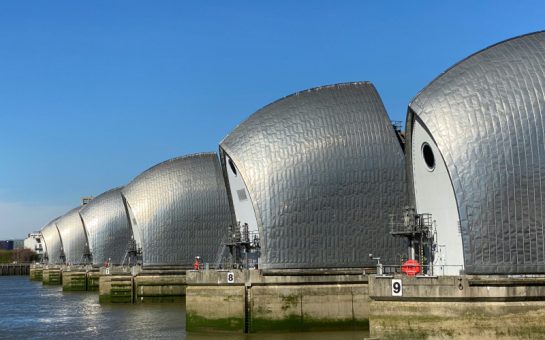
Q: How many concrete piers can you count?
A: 6